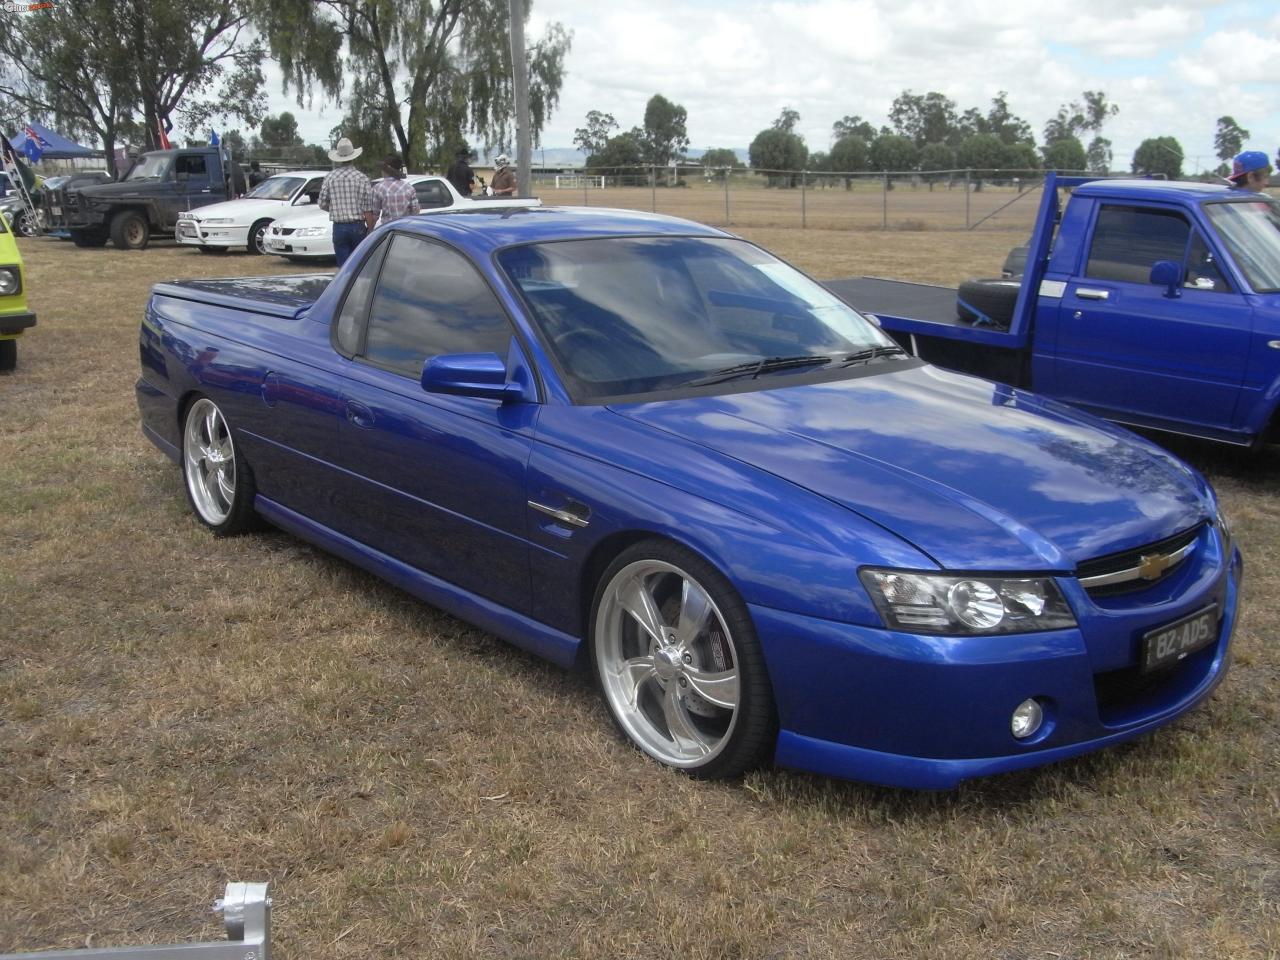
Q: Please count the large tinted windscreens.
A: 1